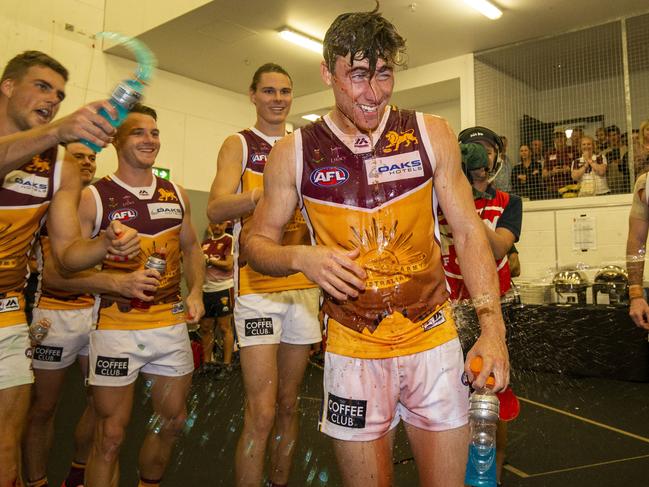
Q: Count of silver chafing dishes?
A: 2